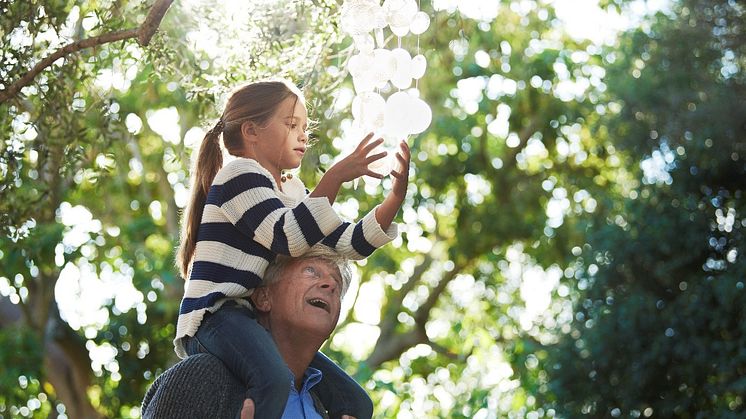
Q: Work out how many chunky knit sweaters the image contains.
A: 2